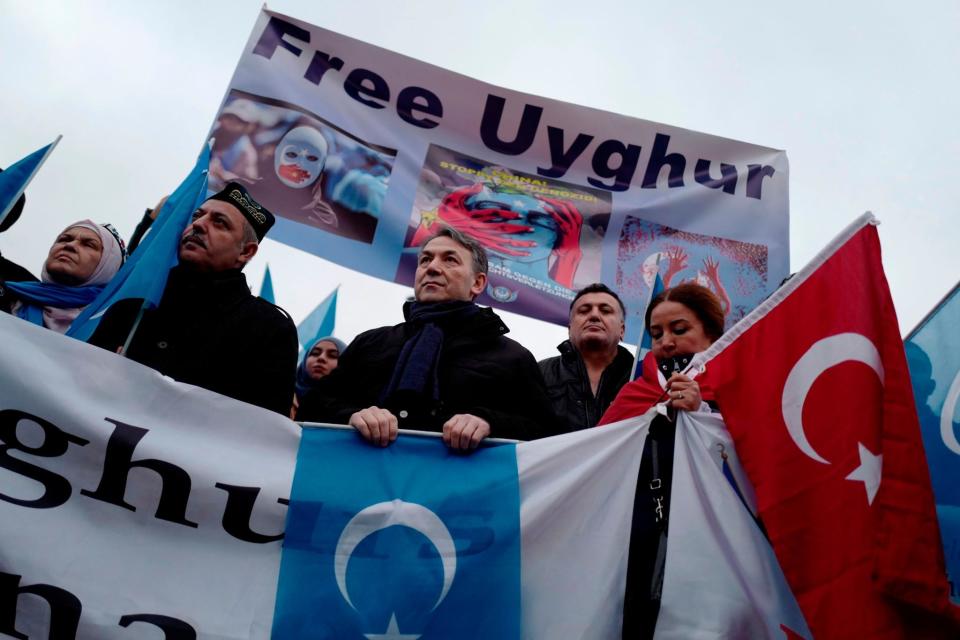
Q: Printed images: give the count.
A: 3